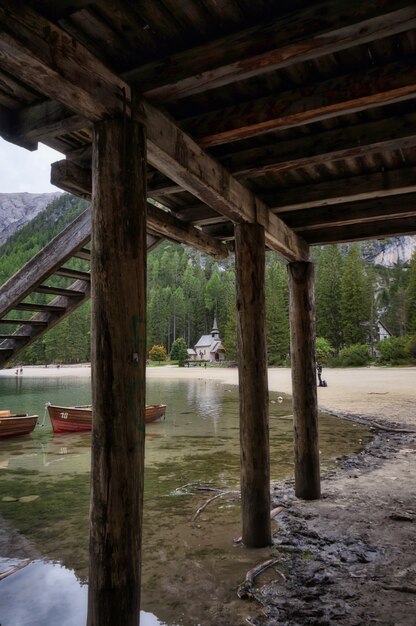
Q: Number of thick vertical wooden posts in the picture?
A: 3